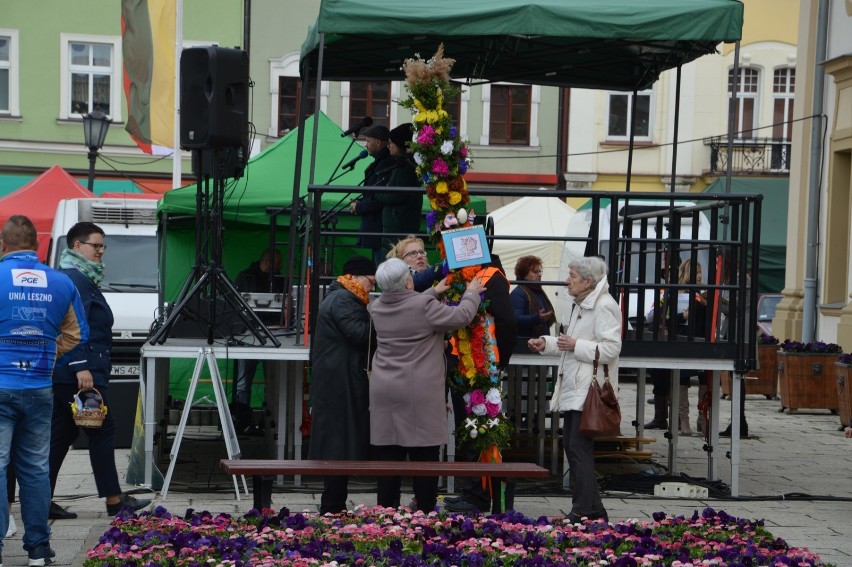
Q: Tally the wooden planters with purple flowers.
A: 3